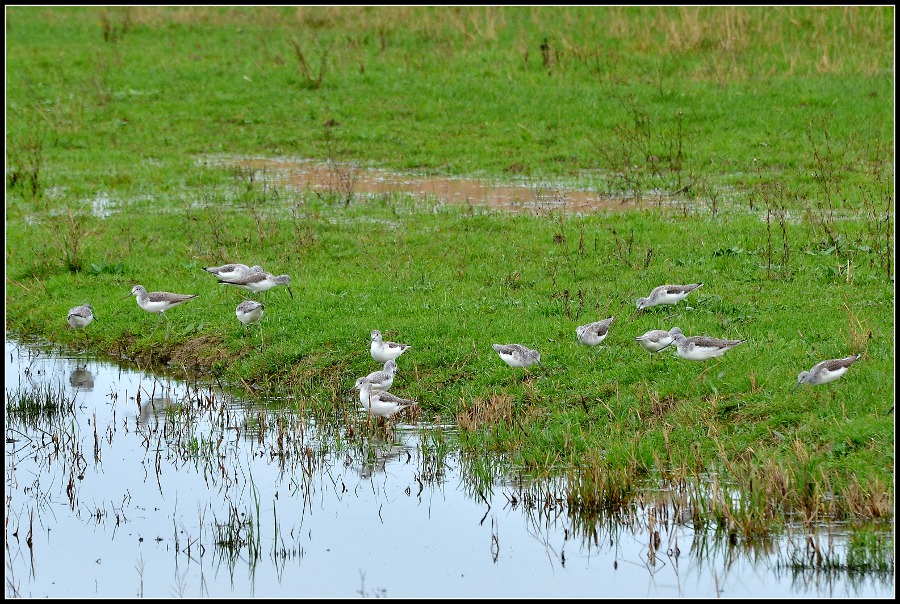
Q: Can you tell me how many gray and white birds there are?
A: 14